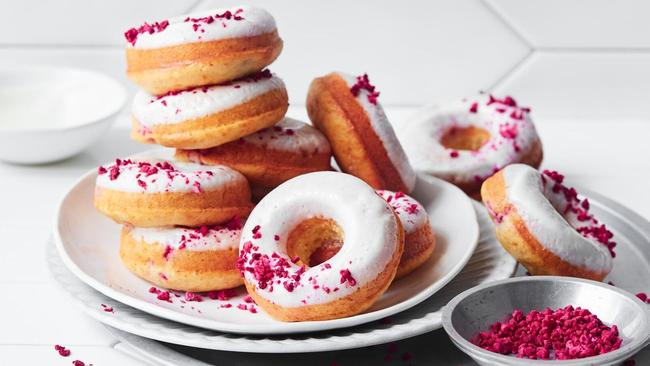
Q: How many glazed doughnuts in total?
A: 10